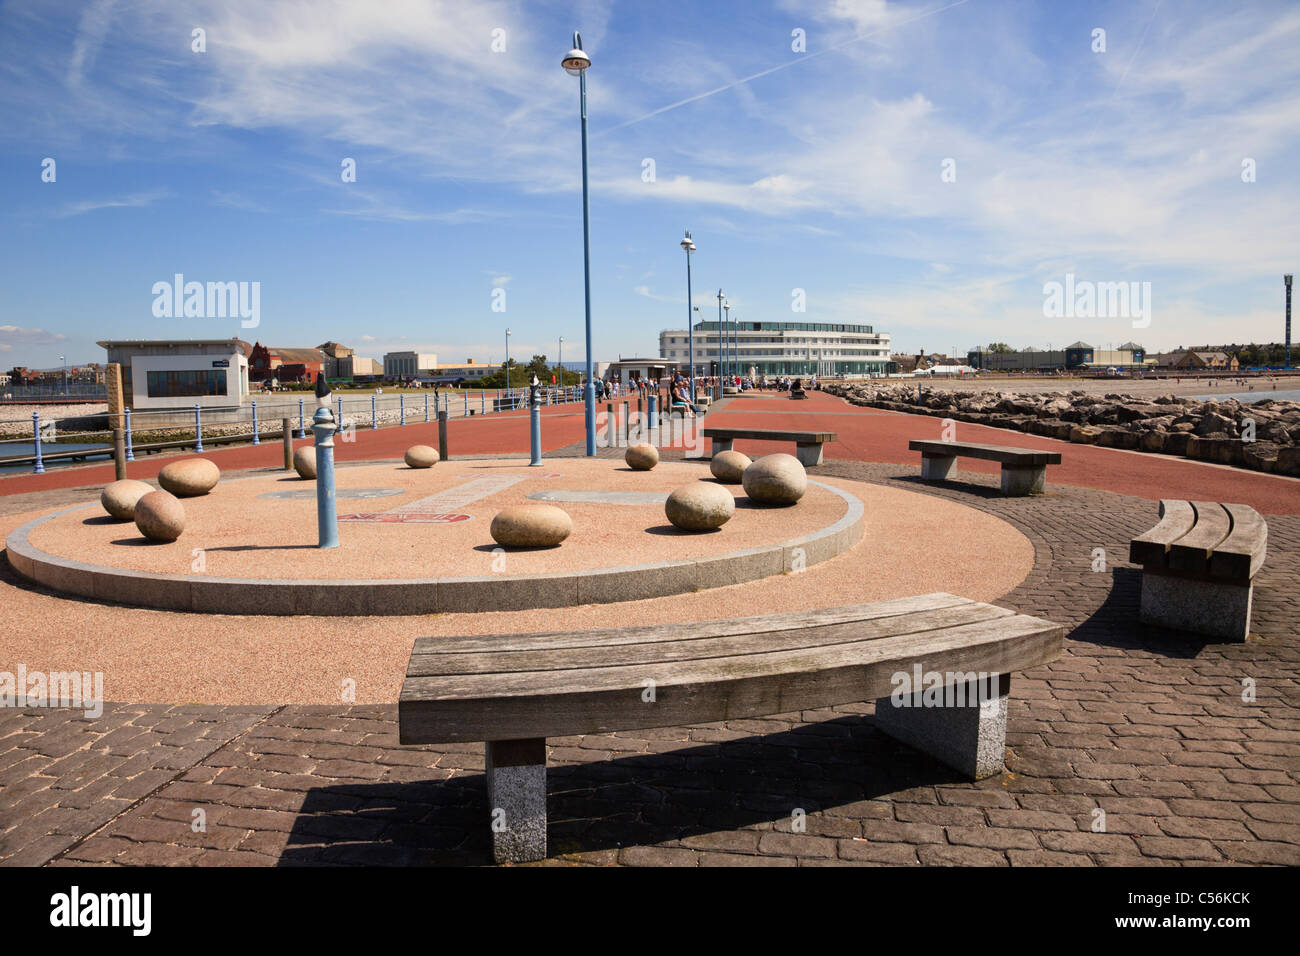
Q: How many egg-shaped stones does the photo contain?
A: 10